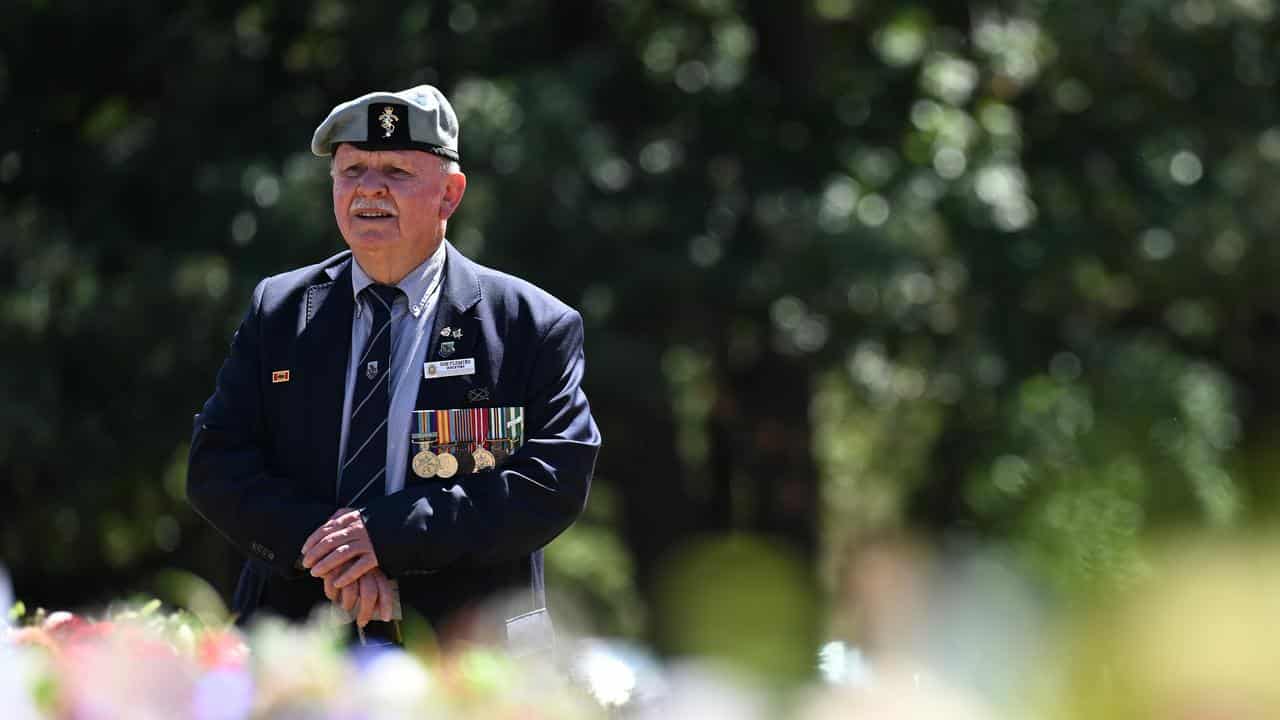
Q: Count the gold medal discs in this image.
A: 3